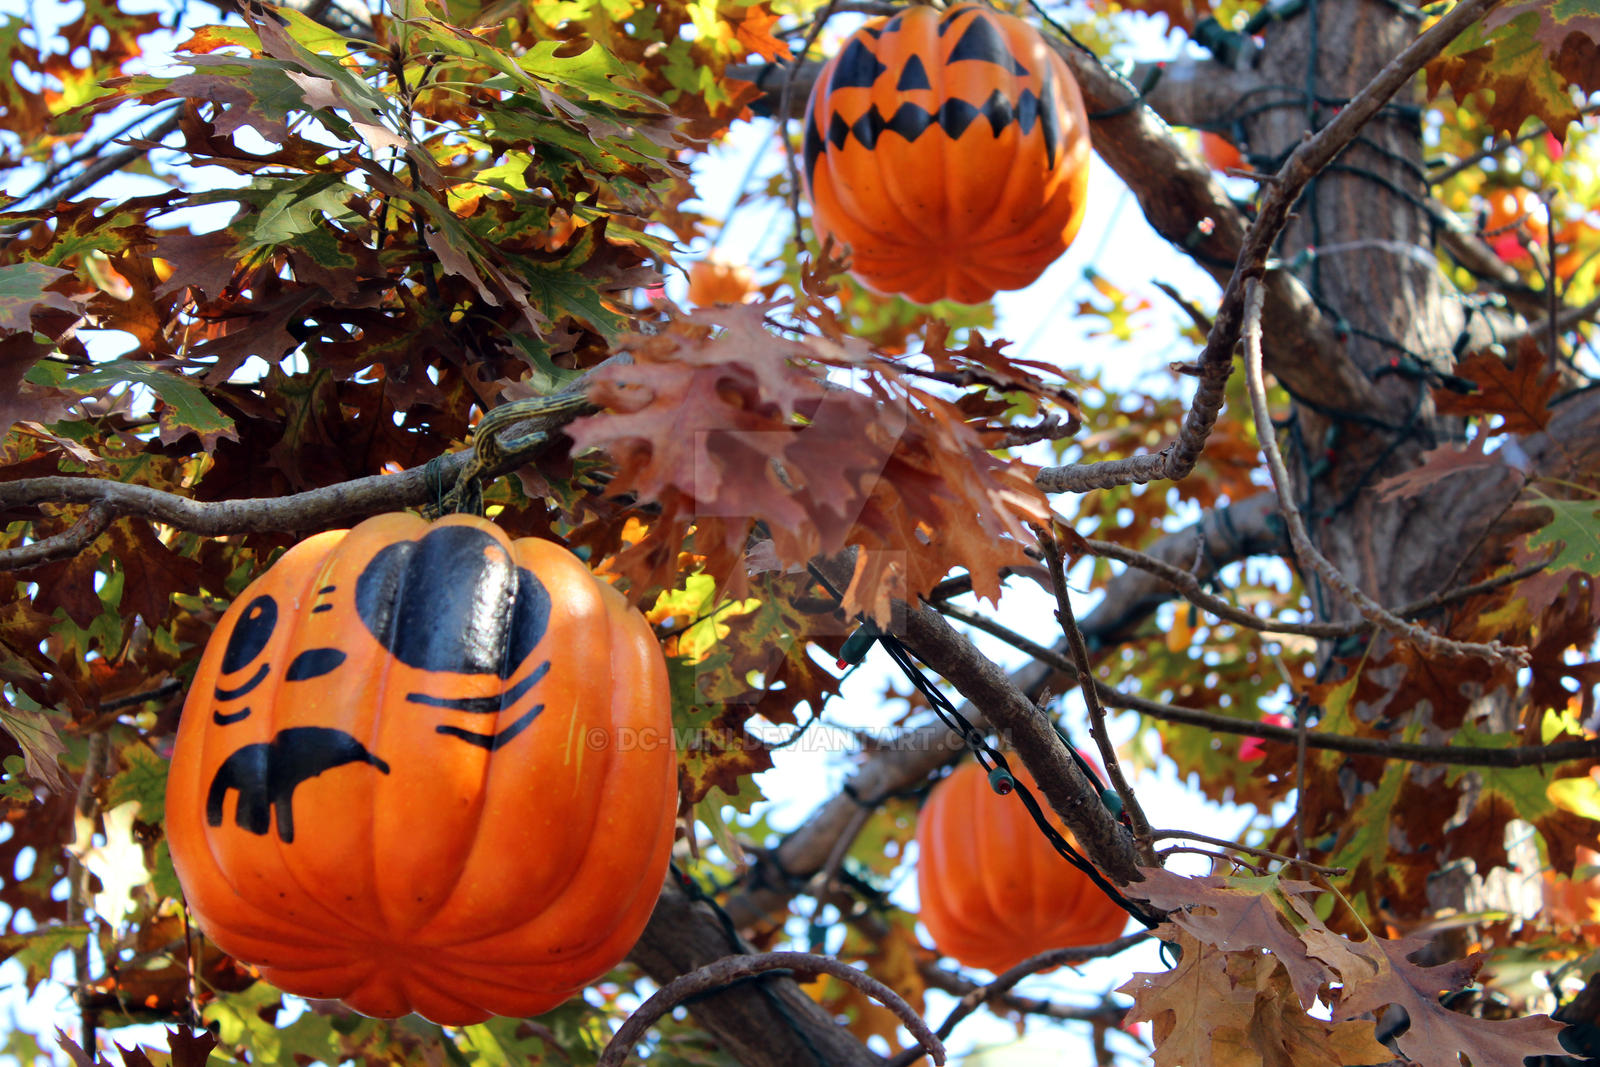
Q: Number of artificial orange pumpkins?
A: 3